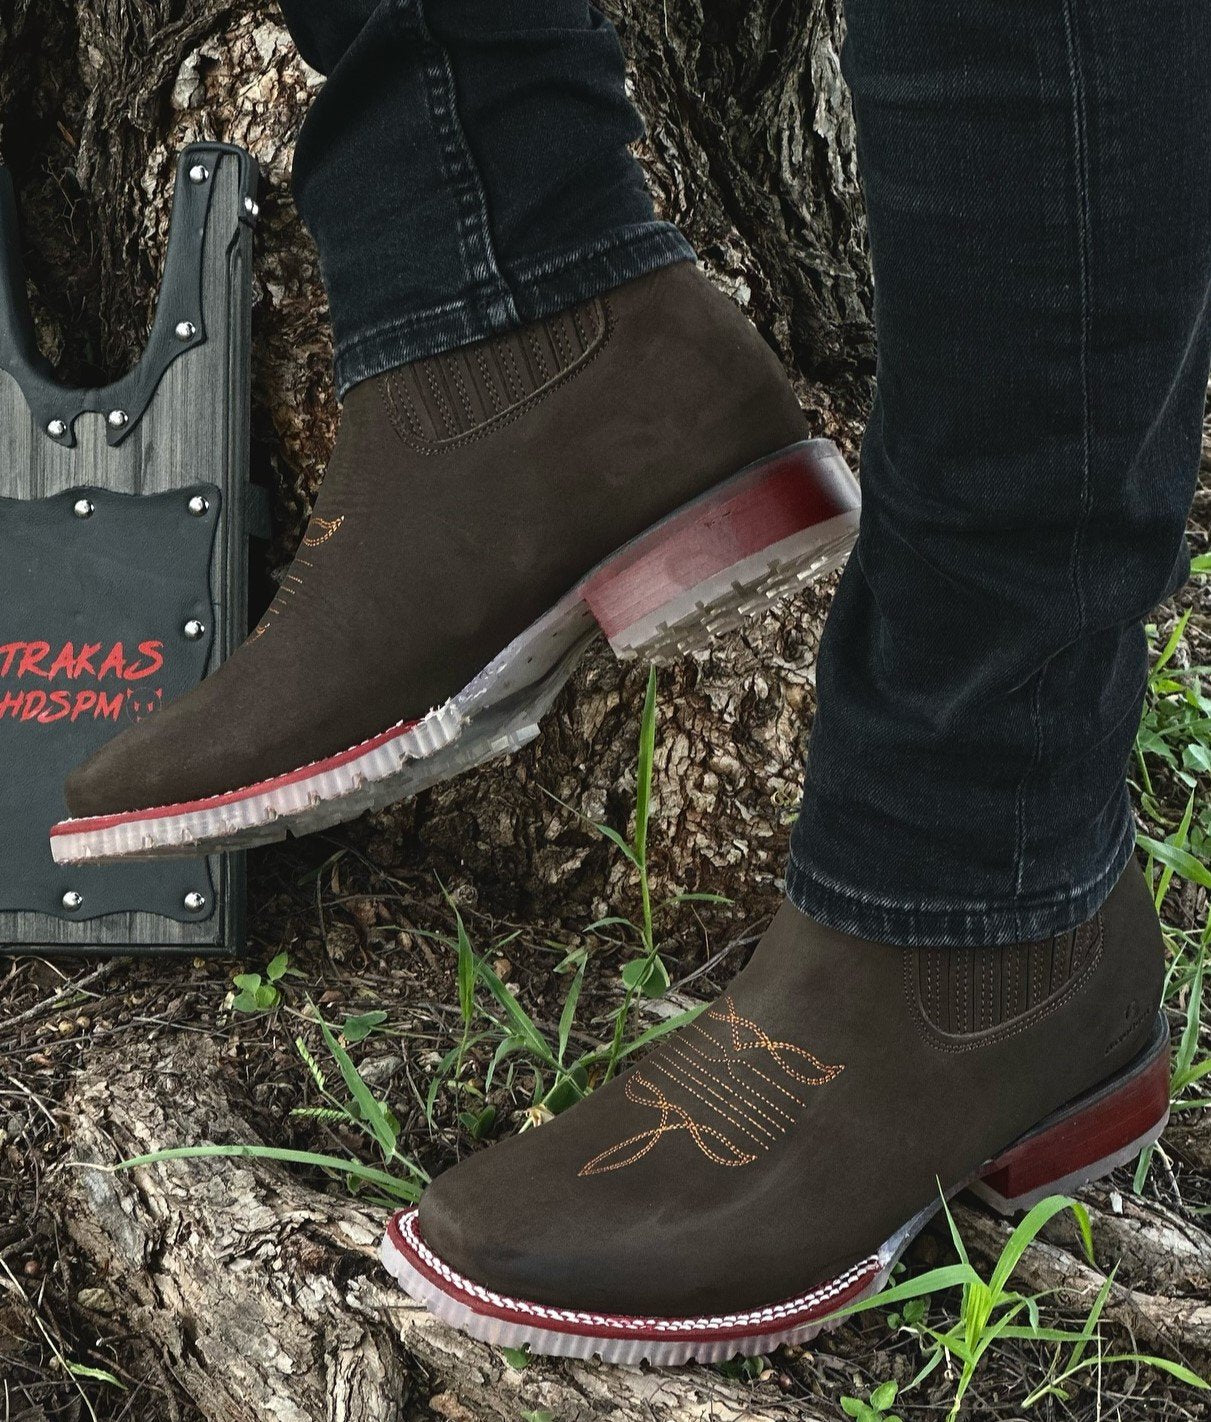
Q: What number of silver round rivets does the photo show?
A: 10